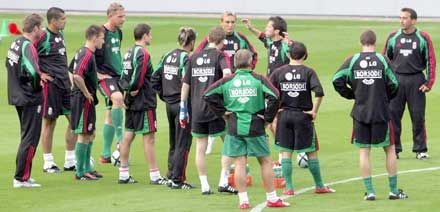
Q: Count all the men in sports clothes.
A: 13